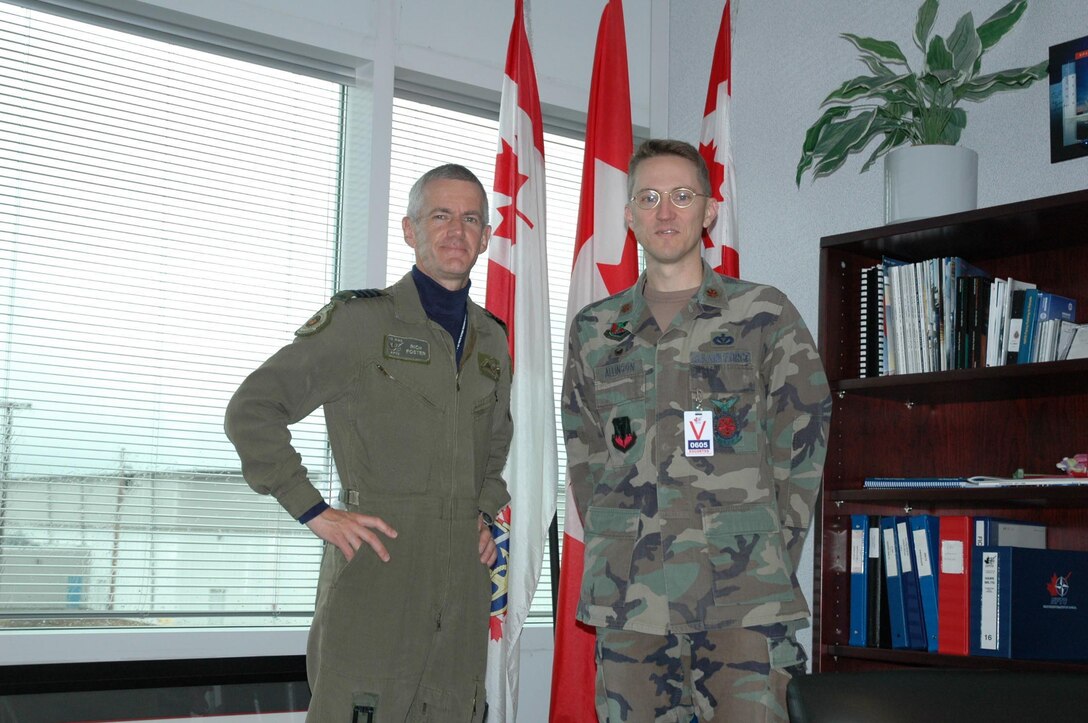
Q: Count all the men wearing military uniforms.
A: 2